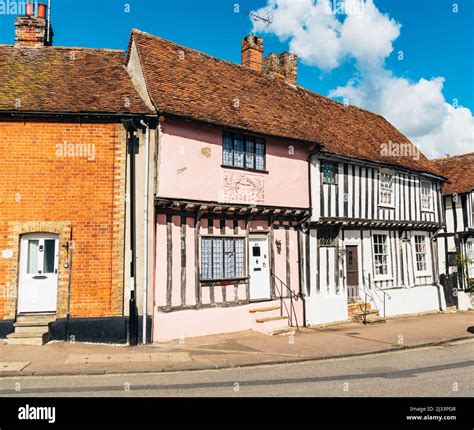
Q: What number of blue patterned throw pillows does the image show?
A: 0